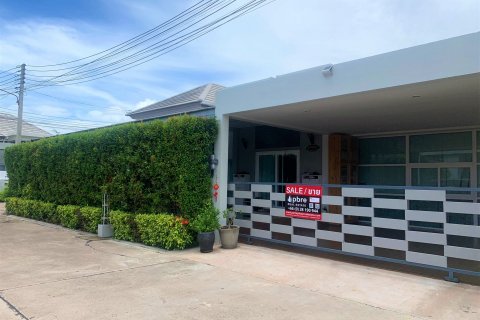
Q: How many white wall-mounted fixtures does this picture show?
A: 1